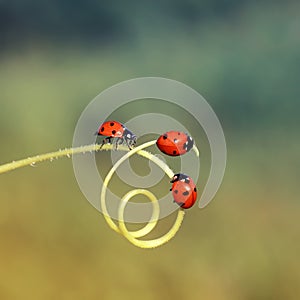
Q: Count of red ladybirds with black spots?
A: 3